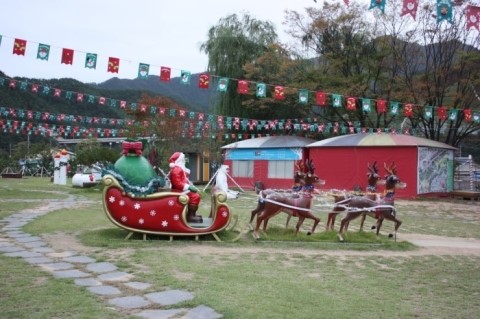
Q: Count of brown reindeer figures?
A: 4